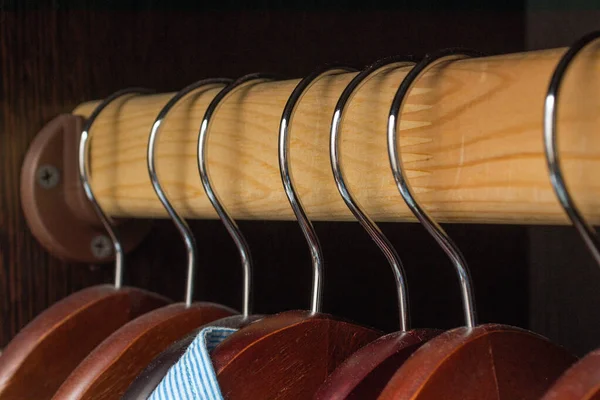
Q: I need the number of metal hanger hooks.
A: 7